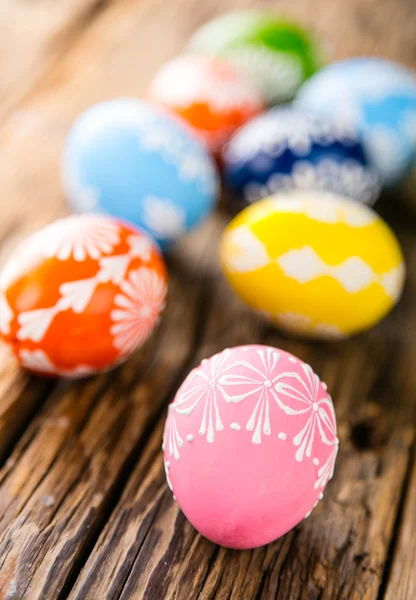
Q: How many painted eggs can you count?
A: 8